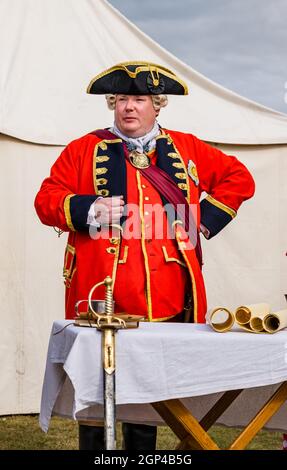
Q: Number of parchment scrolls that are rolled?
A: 4